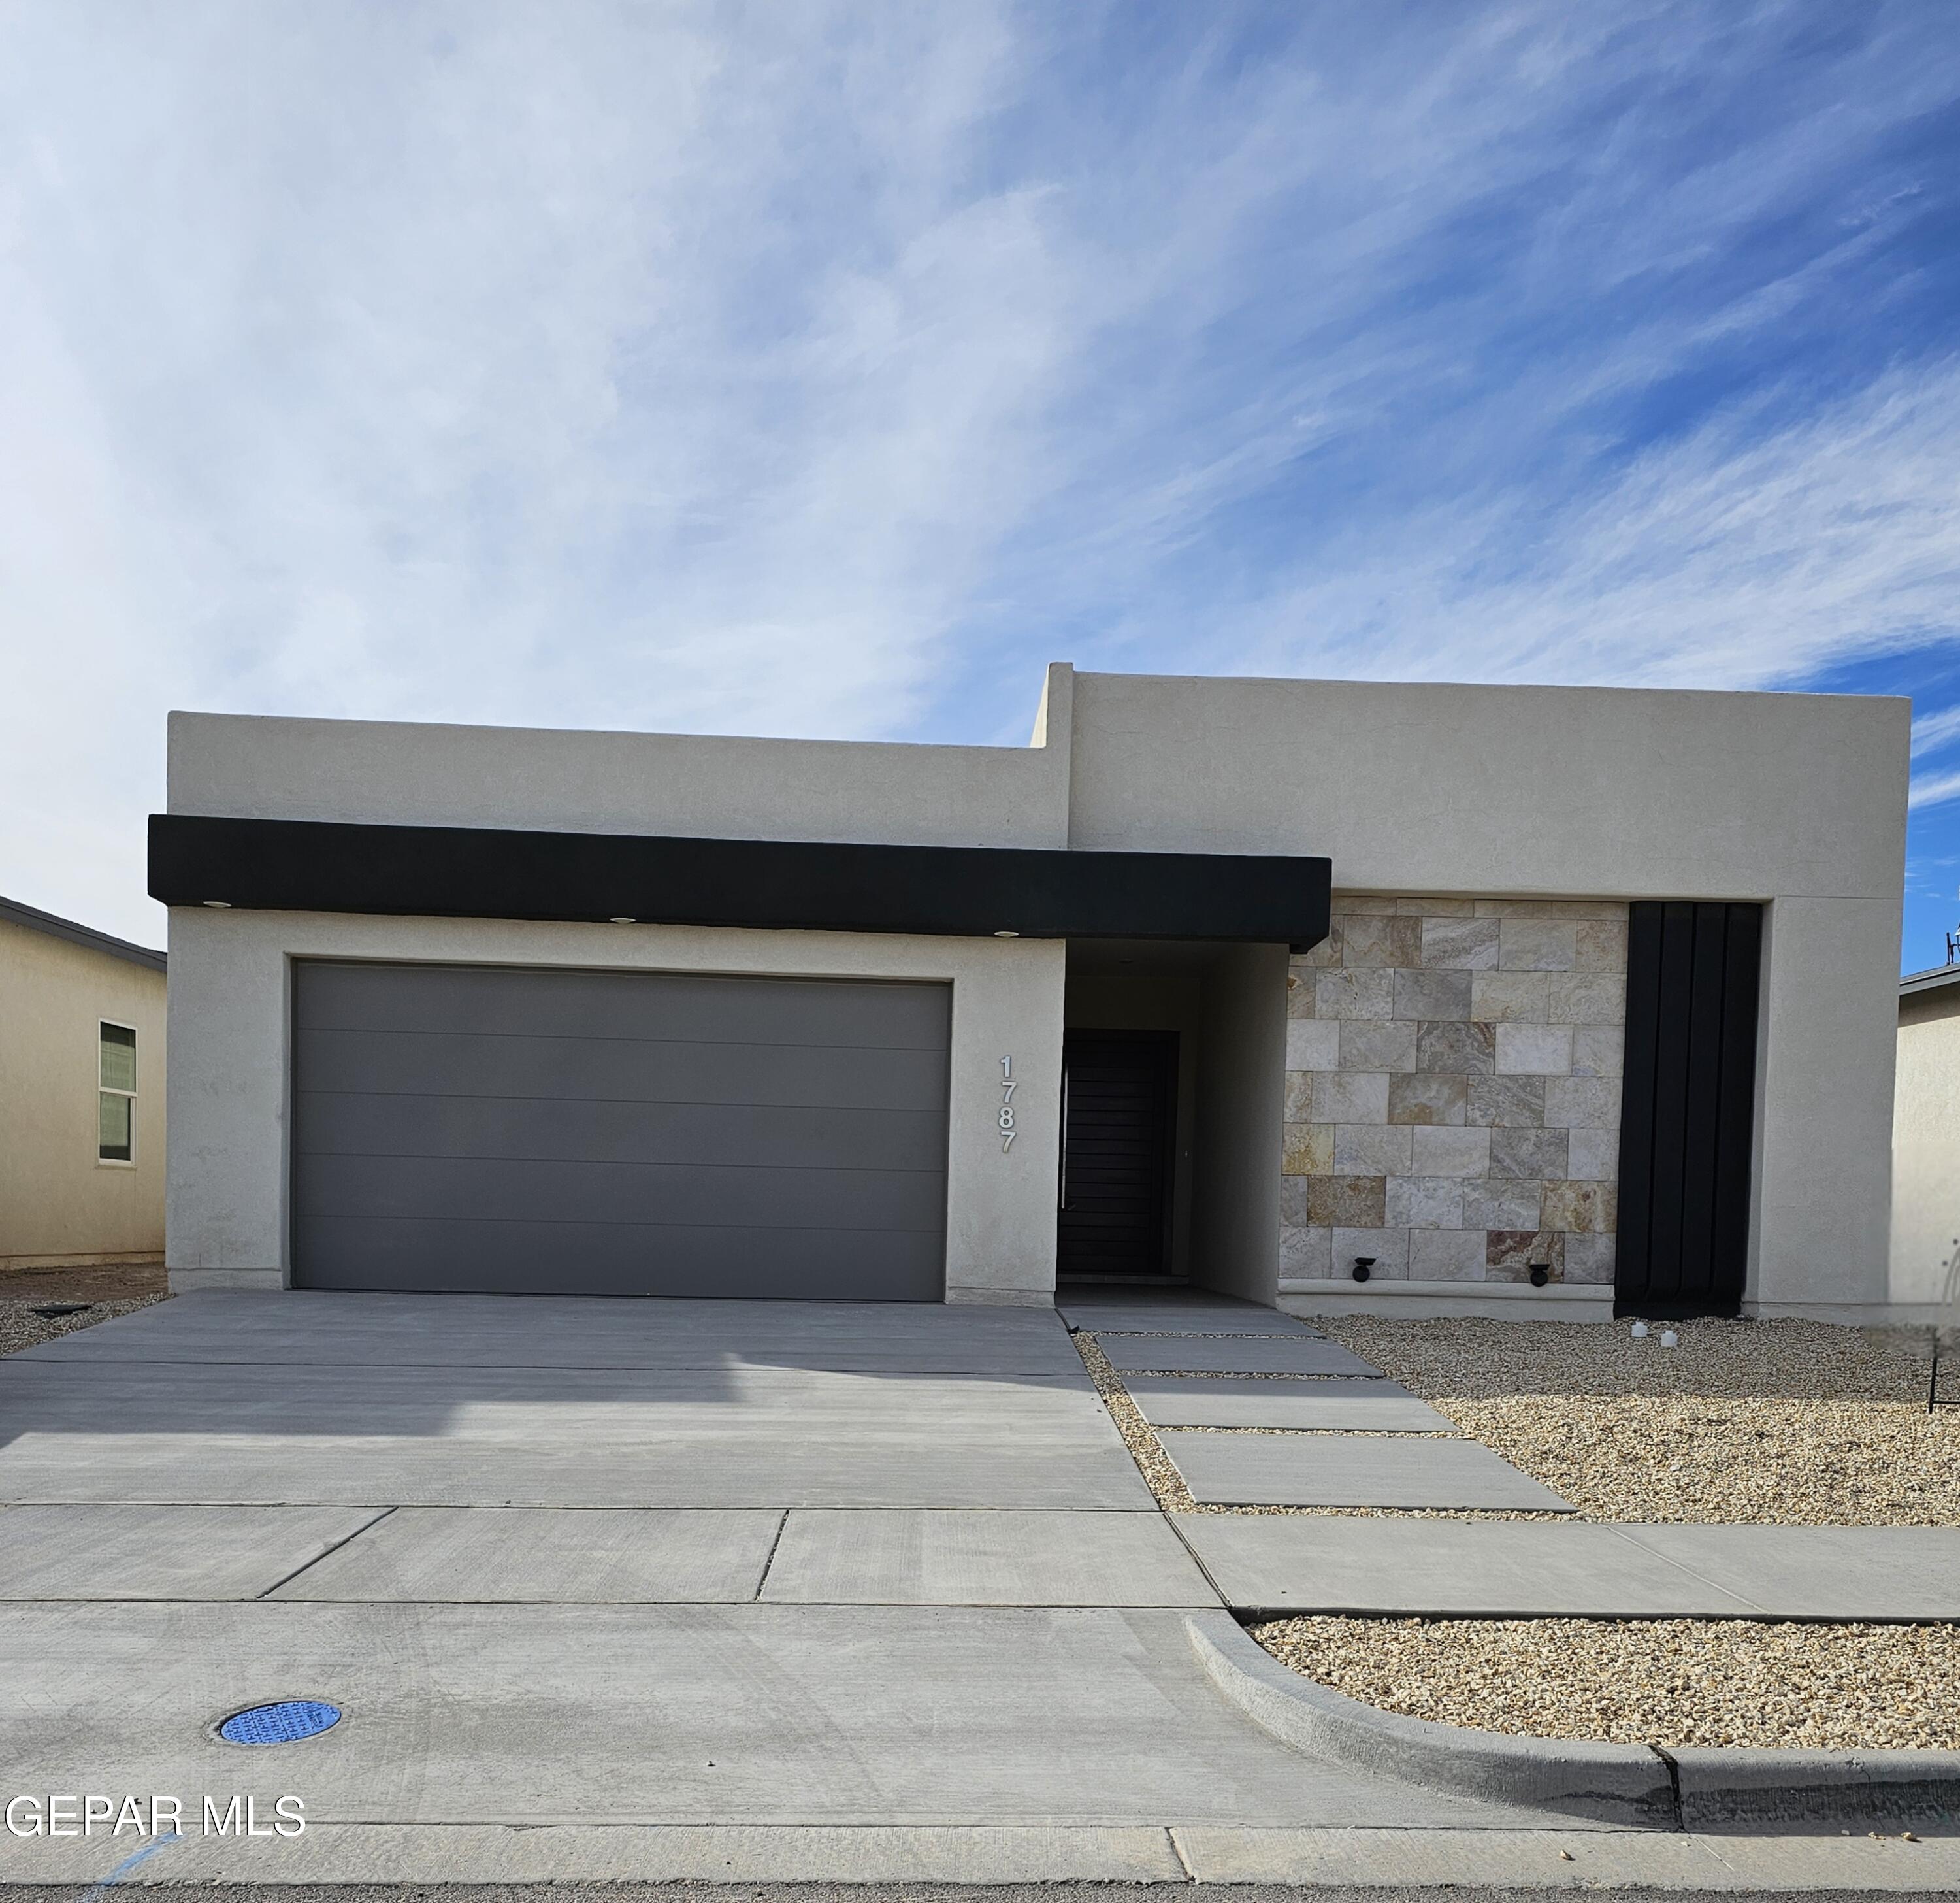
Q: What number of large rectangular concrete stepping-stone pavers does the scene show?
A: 4